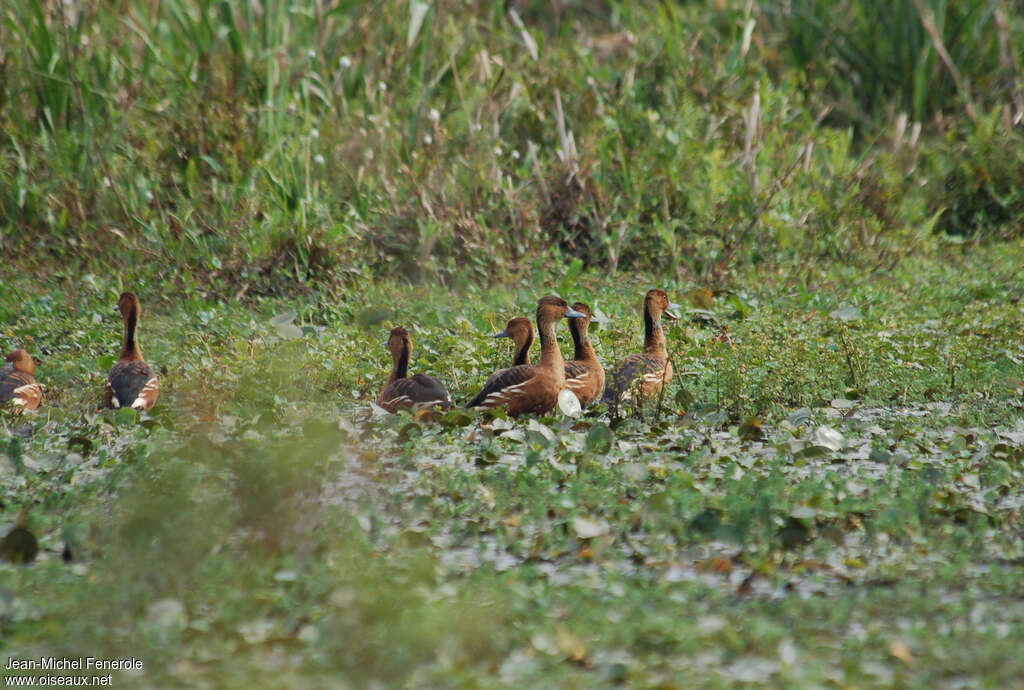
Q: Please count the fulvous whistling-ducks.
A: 7